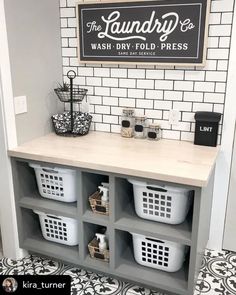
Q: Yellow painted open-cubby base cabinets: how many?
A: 0